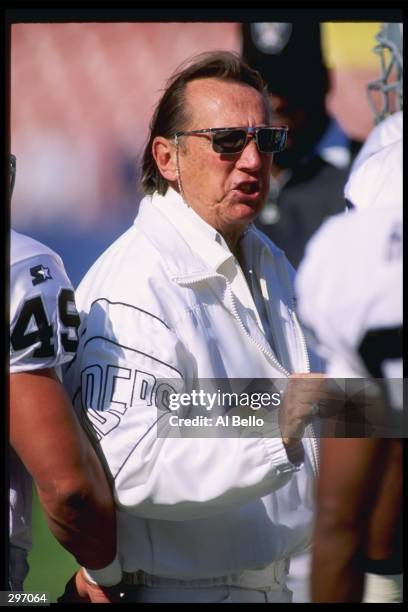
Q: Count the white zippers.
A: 1